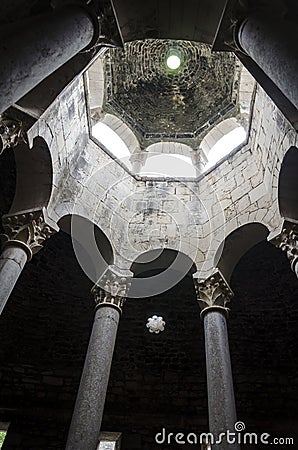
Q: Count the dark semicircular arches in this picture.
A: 5